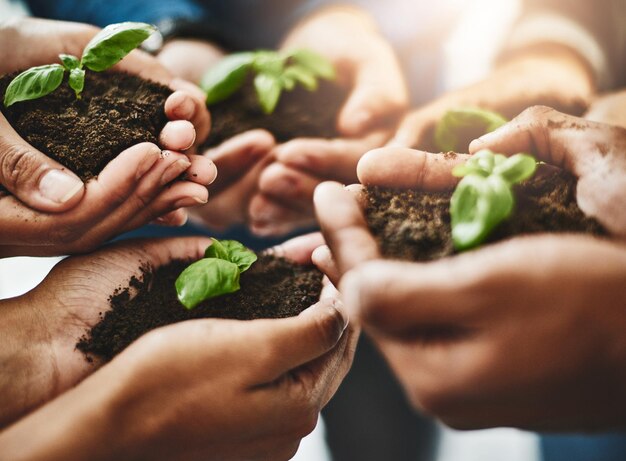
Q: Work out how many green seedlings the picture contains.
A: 5